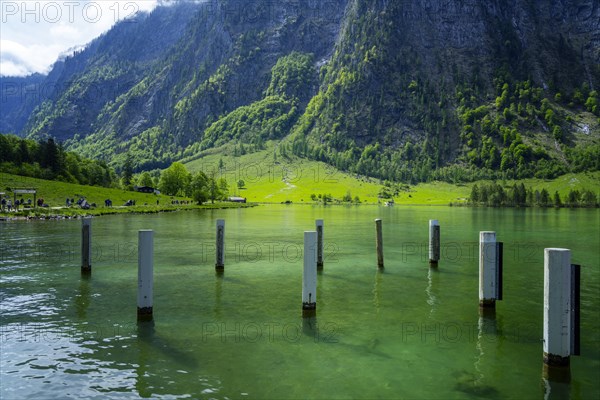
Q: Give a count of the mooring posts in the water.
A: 9